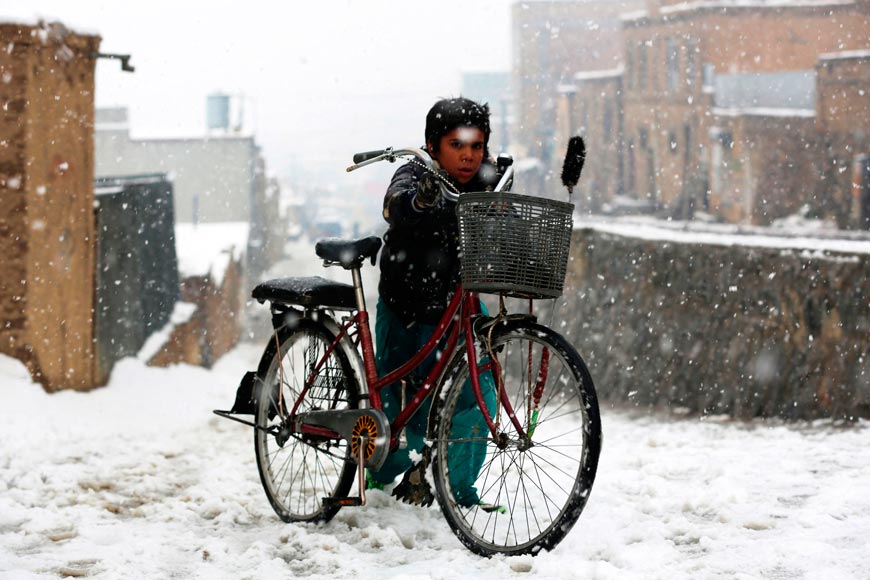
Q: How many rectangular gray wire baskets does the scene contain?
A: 1